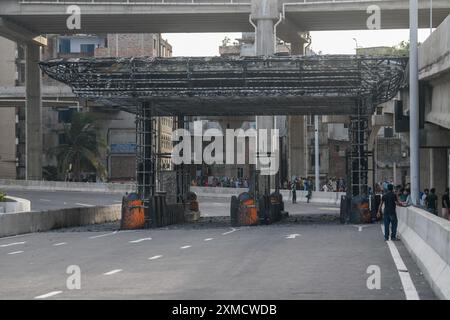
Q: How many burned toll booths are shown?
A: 3